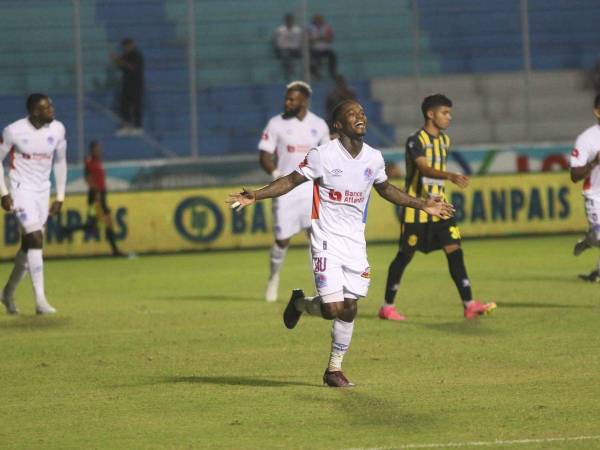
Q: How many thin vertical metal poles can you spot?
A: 5